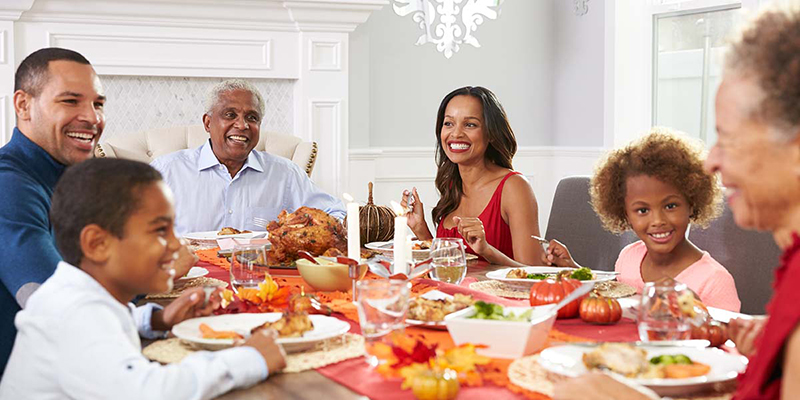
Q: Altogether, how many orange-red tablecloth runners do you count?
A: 1